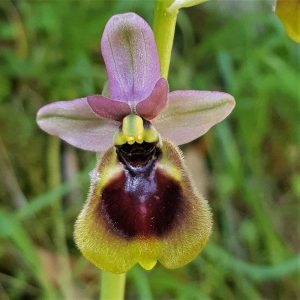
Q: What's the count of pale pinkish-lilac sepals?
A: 3